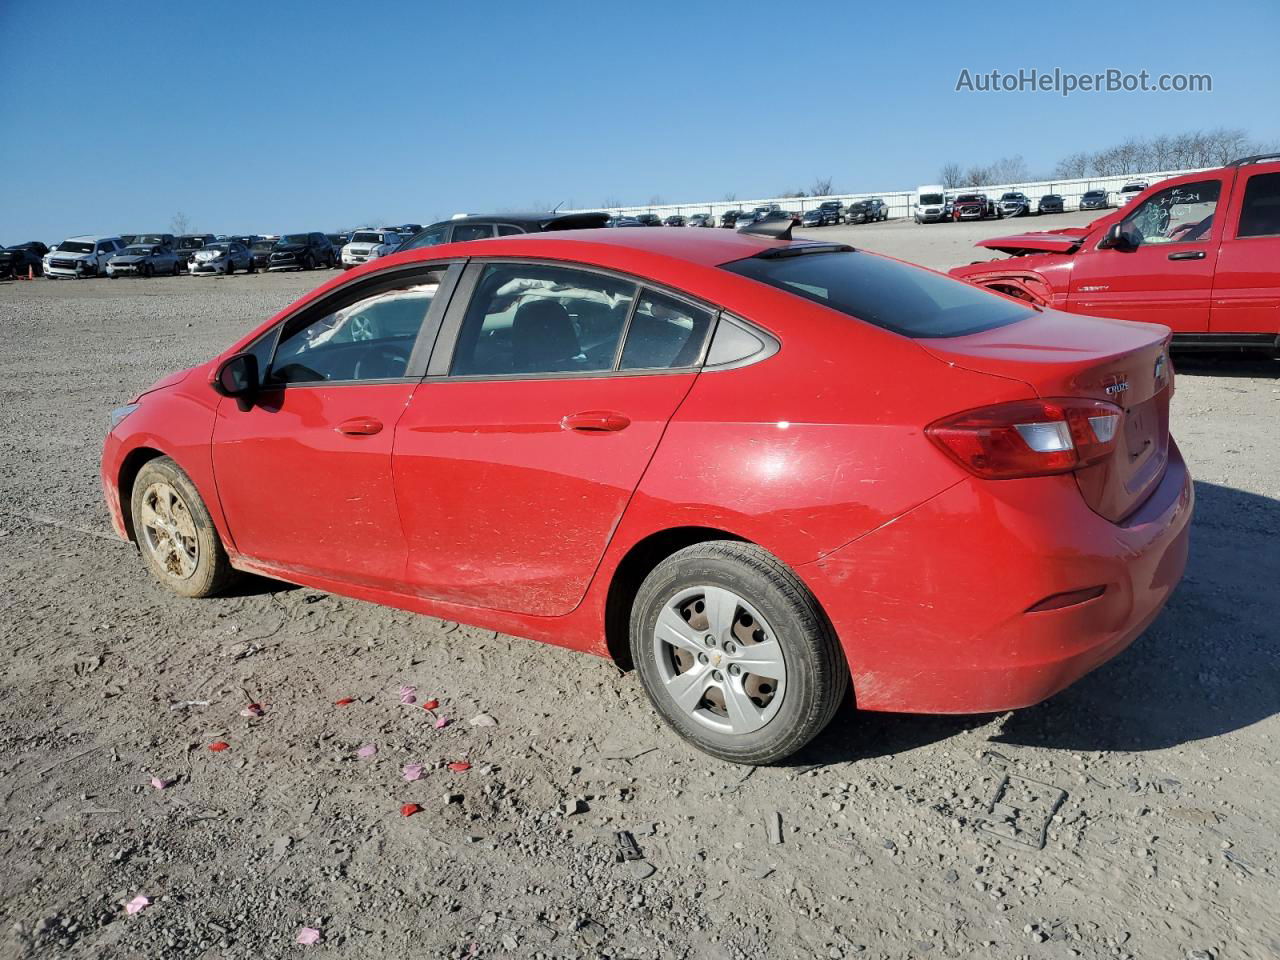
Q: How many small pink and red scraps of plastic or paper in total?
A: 13